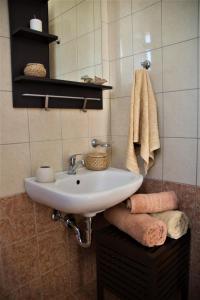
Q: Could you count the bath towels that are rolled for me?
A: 3